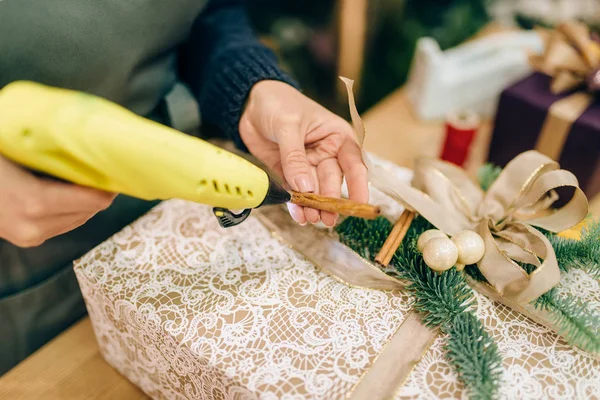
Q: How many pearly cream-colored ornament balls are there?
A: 3